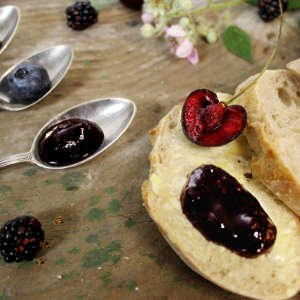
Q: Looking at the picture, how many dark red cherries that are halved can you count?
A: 1